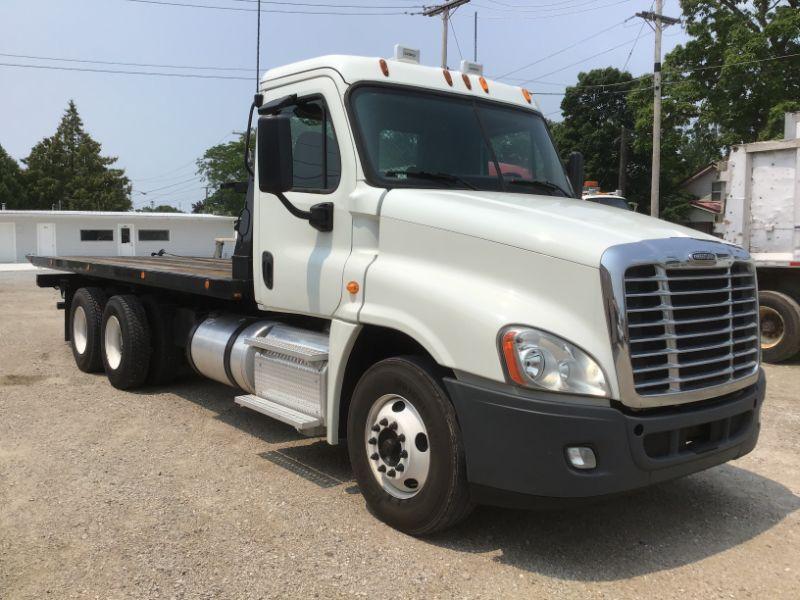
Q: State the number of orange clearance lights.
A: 5